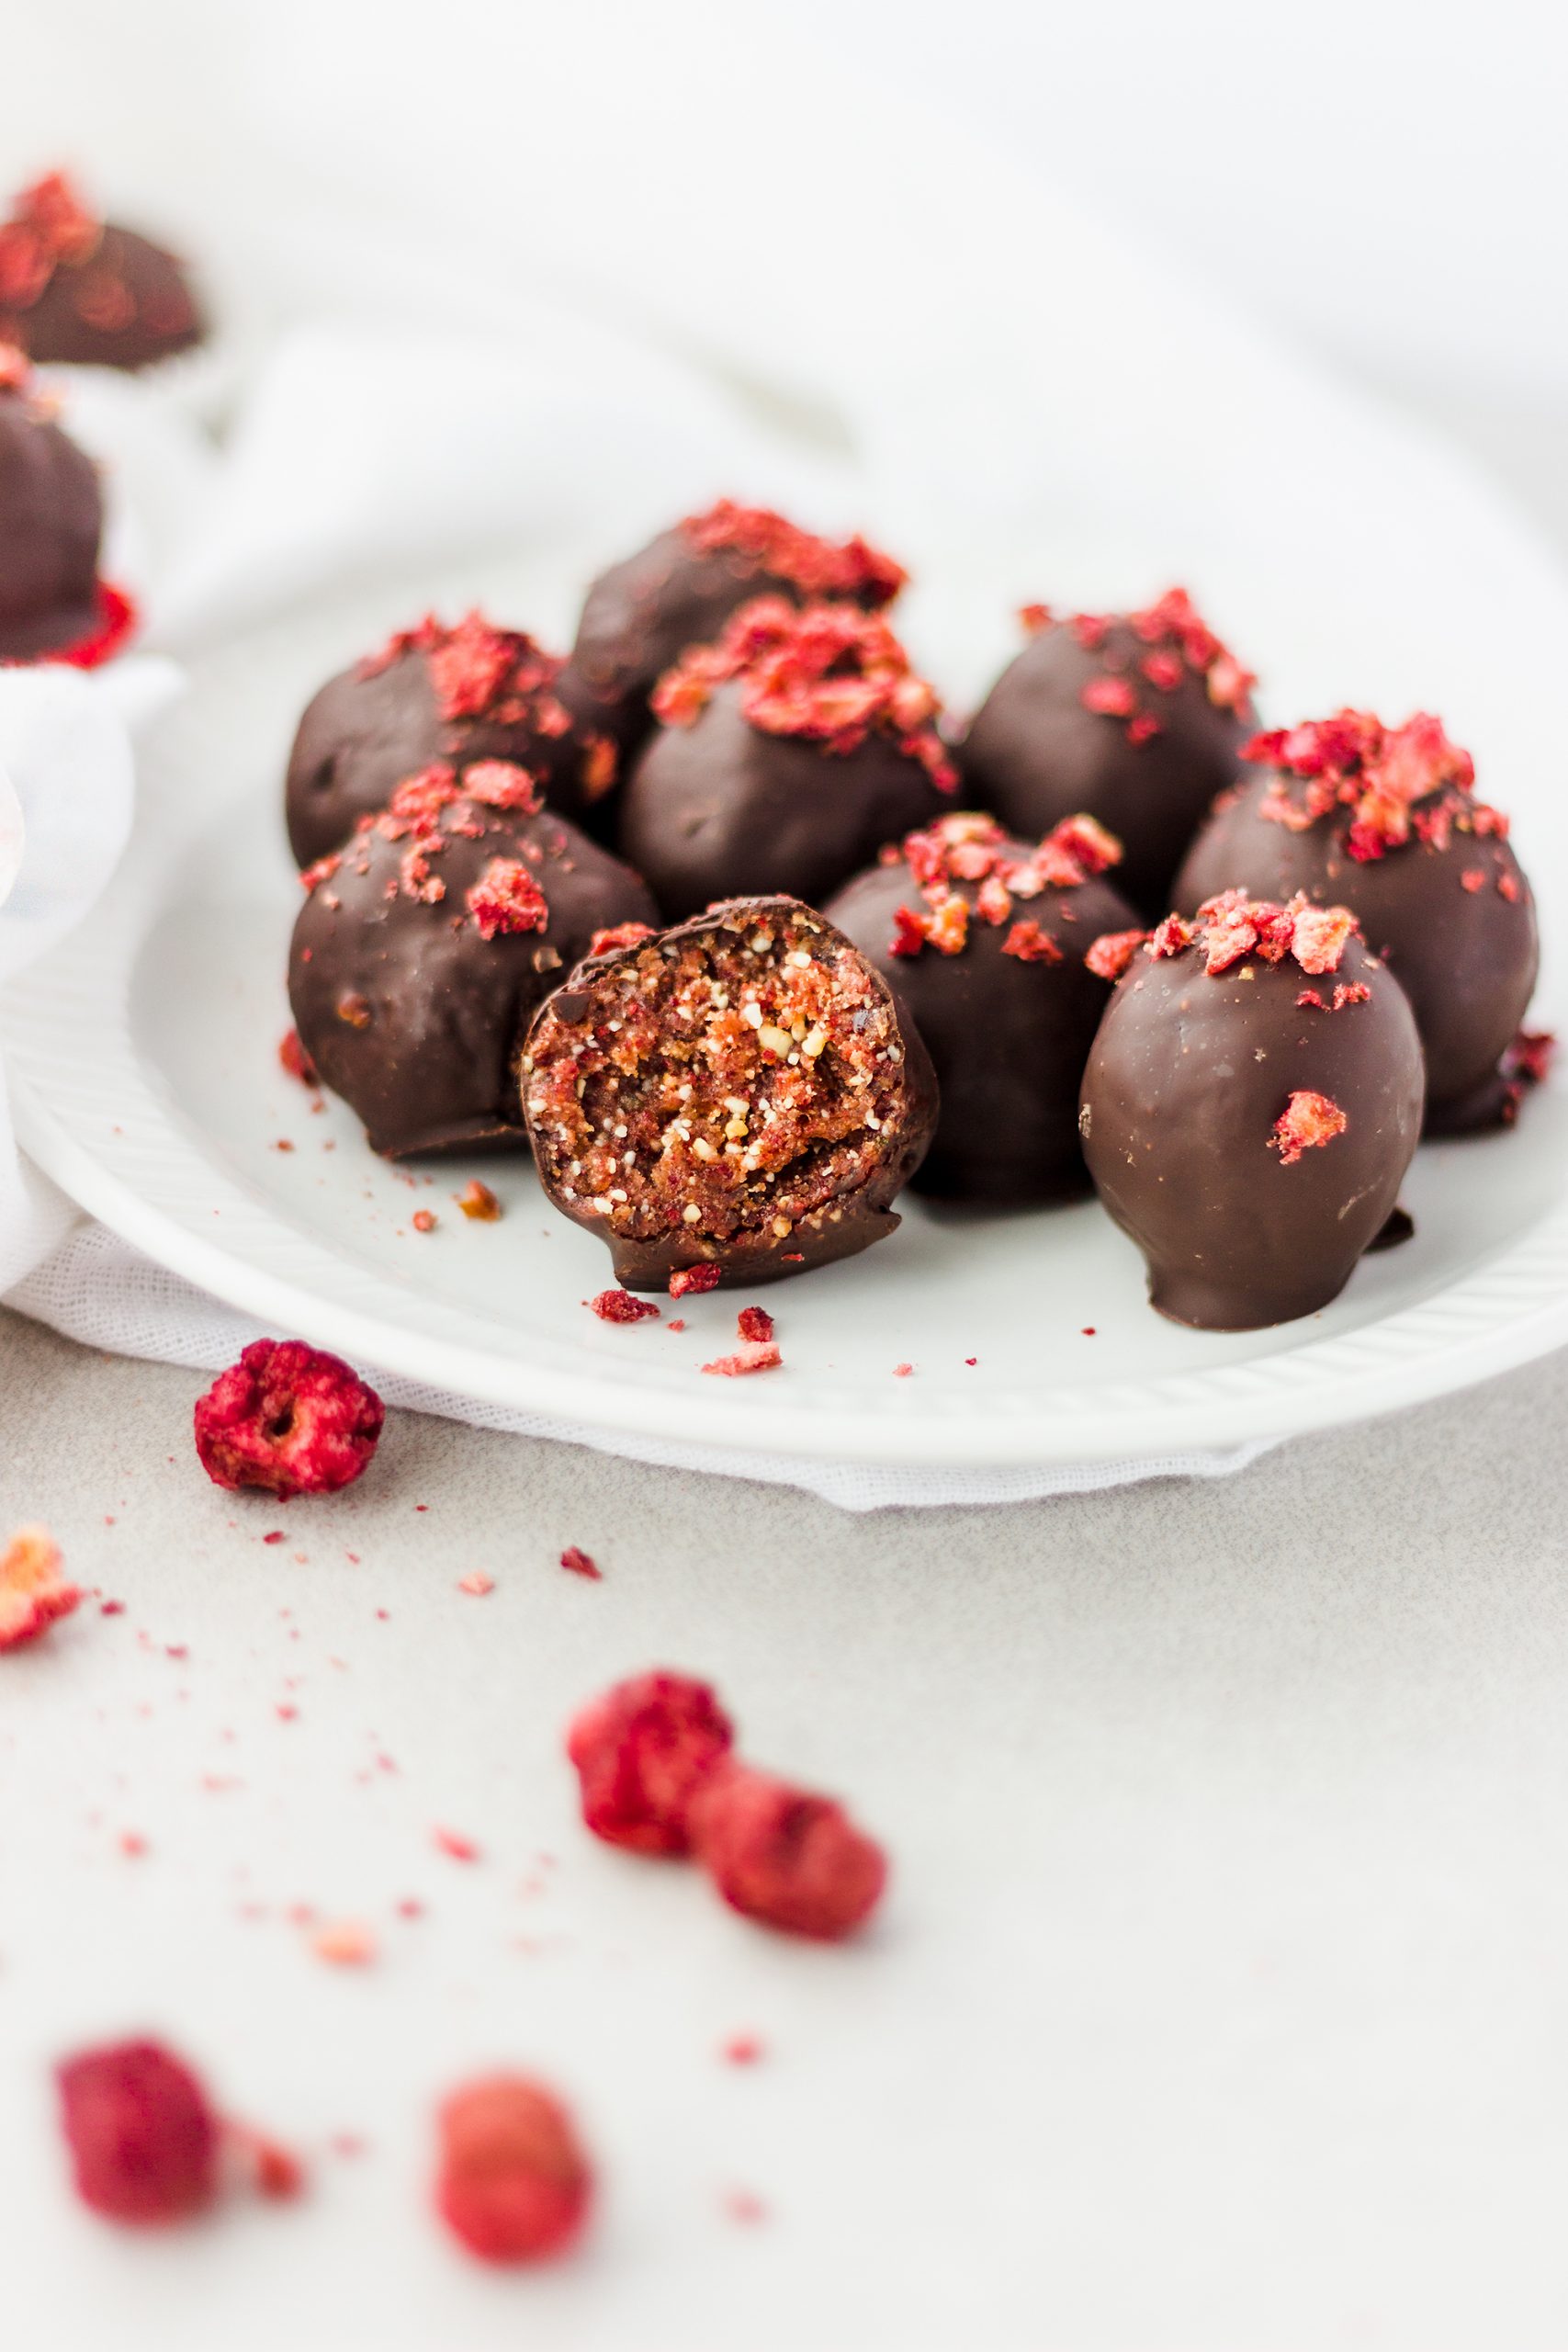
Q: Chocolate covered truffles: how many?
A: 11